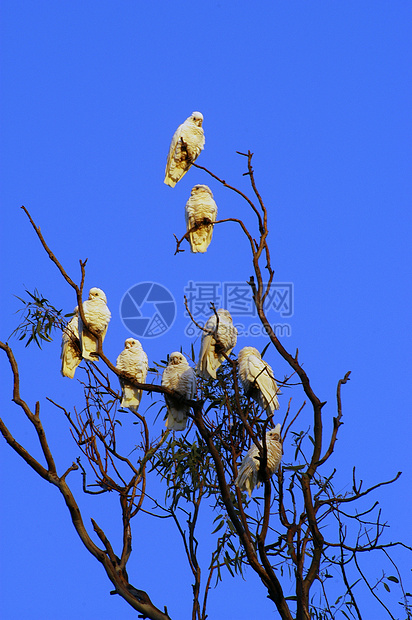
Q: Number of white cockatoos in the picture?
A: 9